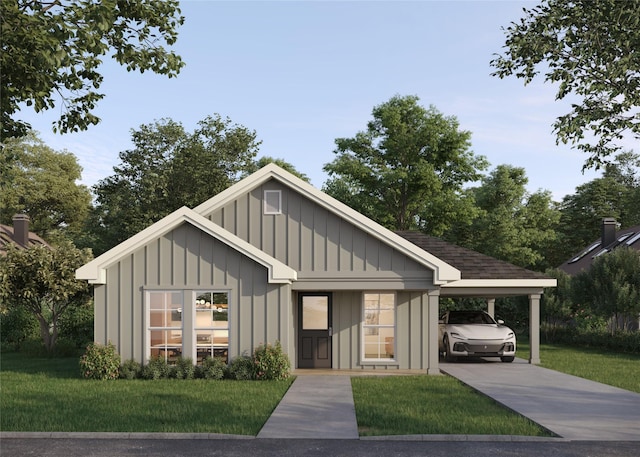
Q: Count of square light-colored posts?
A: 3